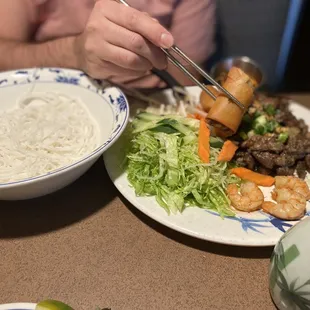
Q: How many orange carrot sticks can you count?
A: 3